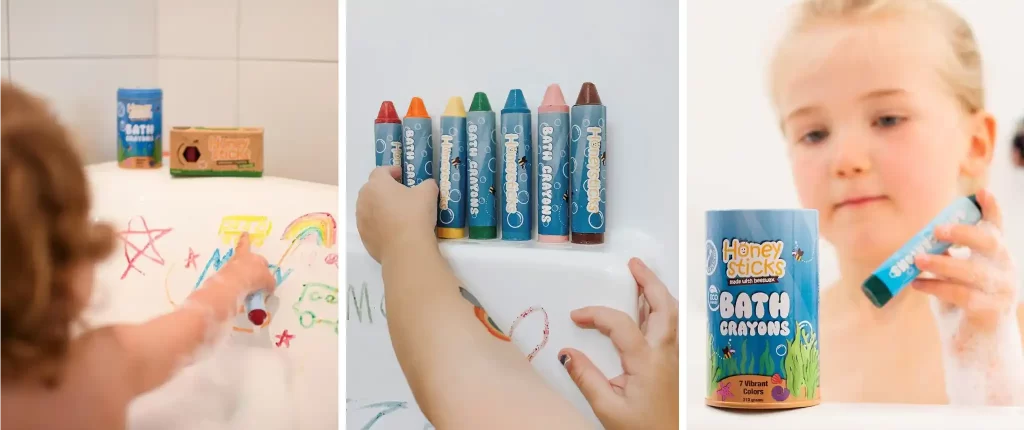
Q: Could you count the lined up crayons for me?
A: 7